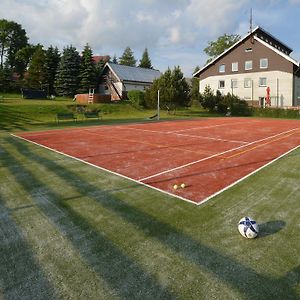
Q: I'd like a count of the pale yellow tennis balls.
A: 2